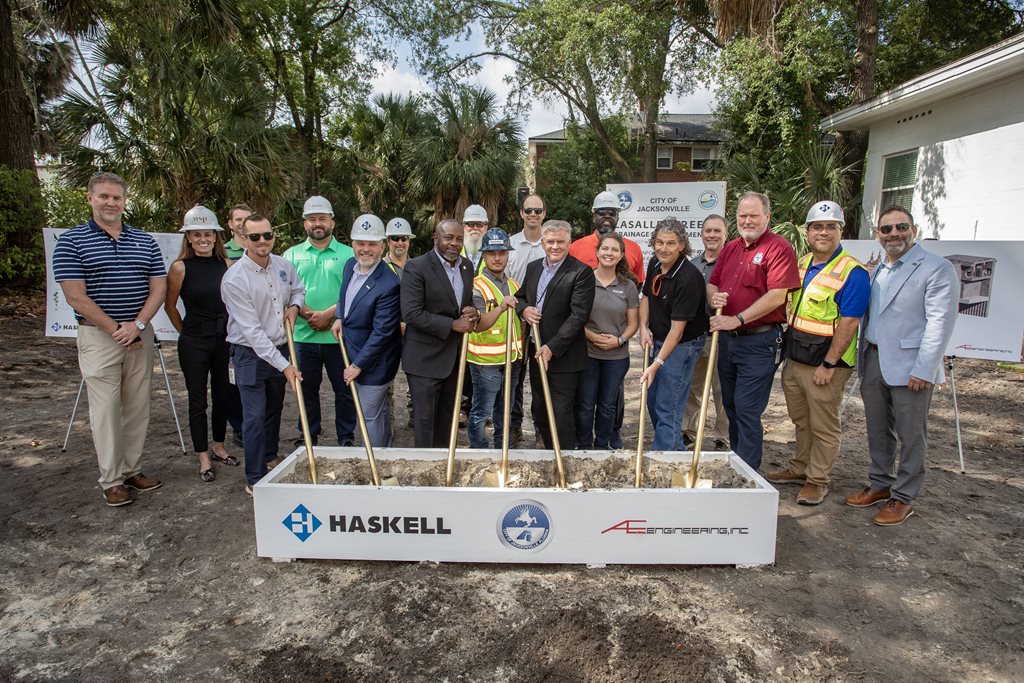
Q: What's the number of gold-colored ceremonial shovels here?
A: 7